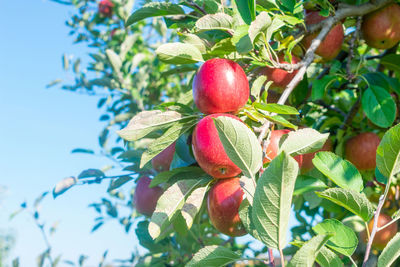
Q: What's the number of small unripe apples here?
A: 0